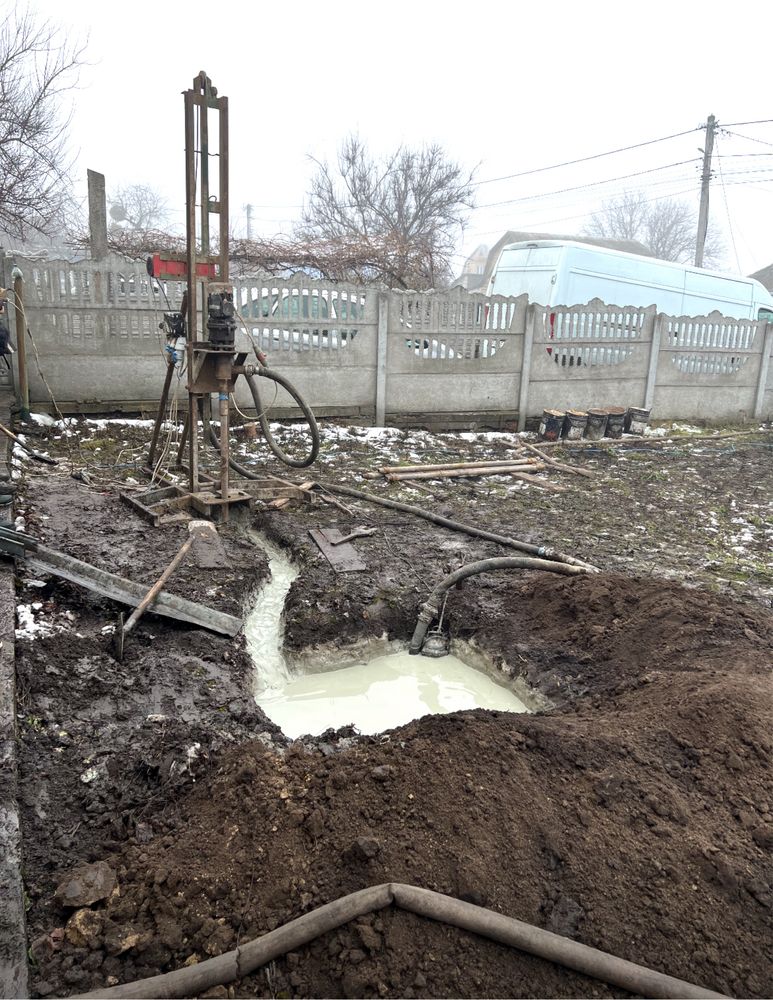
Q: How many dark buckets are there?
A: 5